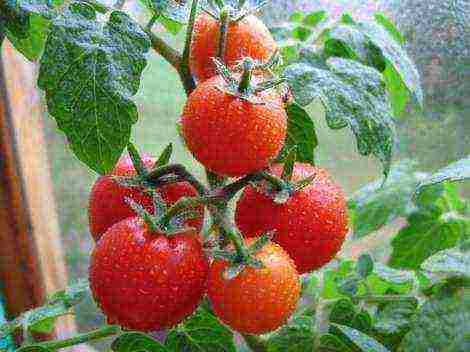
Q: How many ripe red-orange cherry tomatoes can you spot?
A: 6